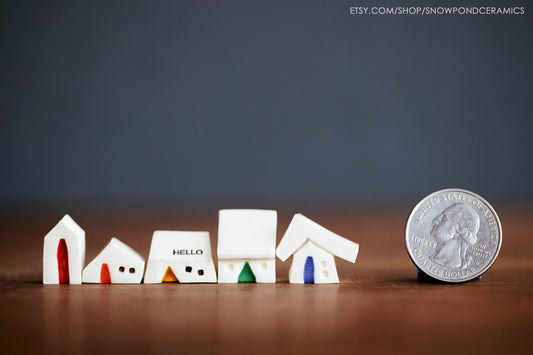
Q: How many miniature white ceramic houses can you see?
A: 5